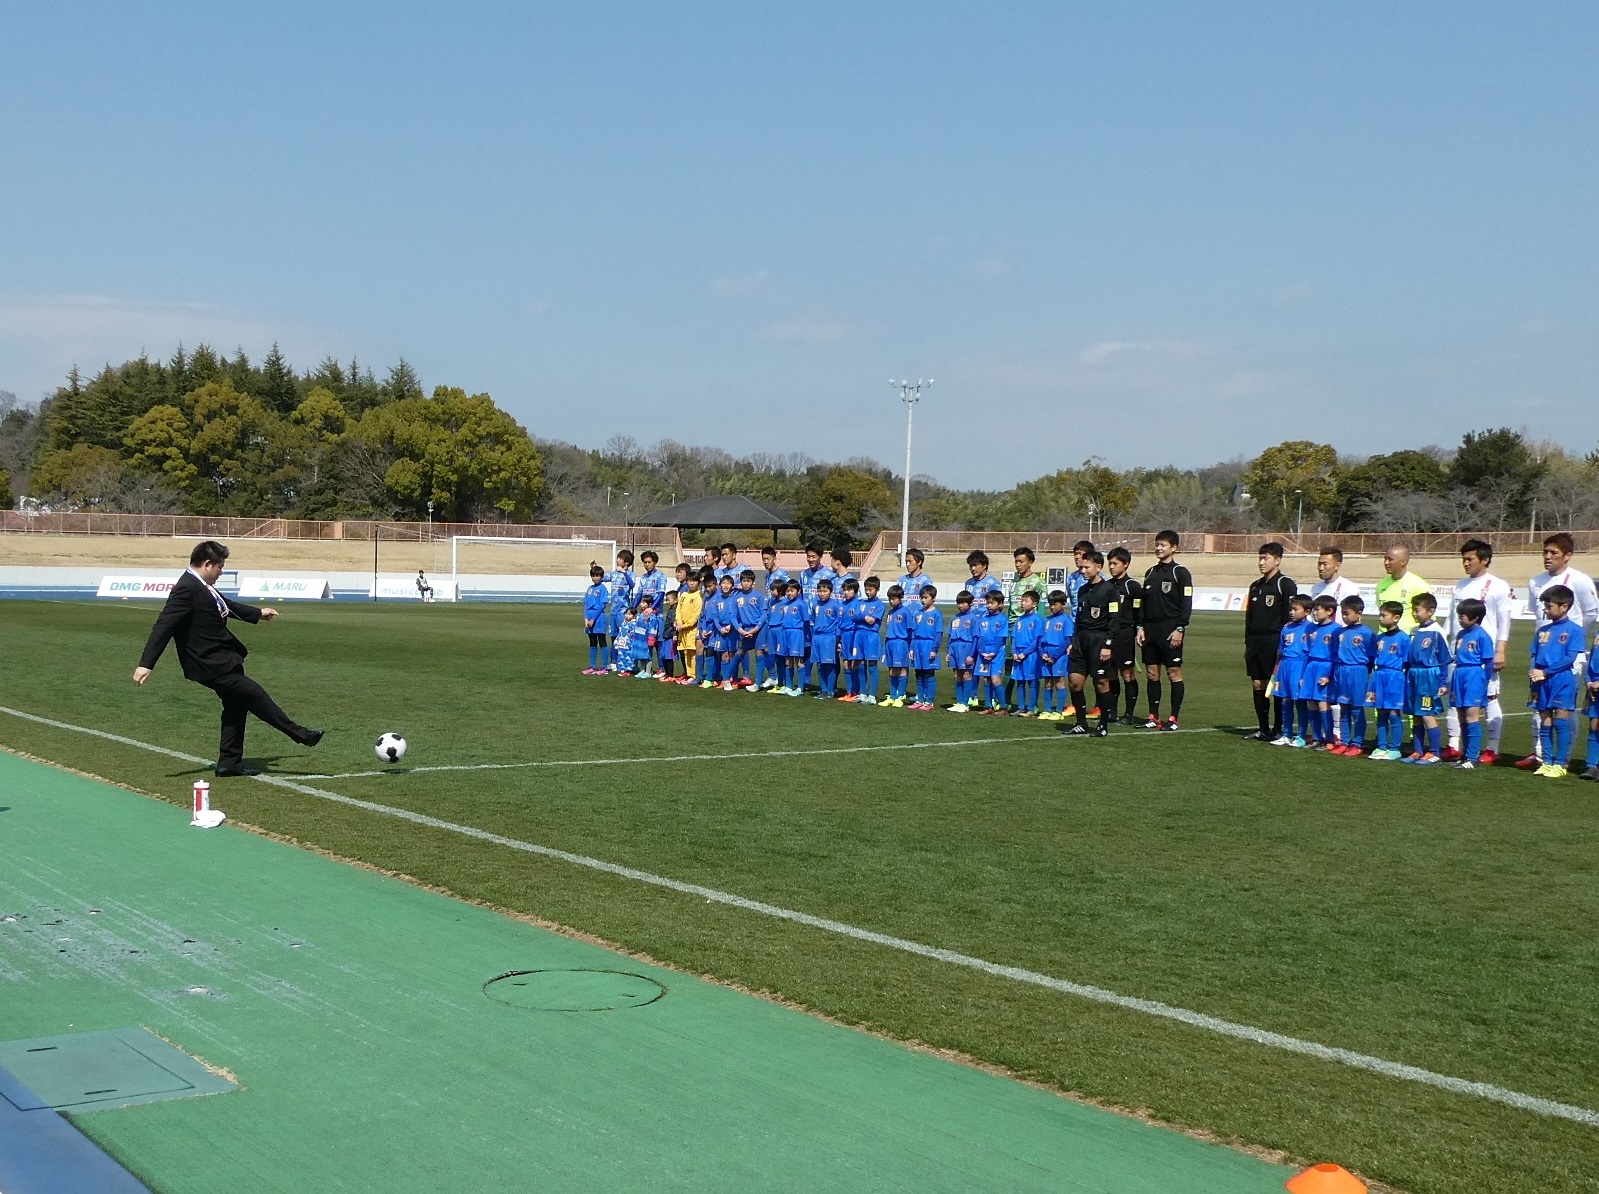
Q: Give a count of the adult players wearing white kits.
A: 3